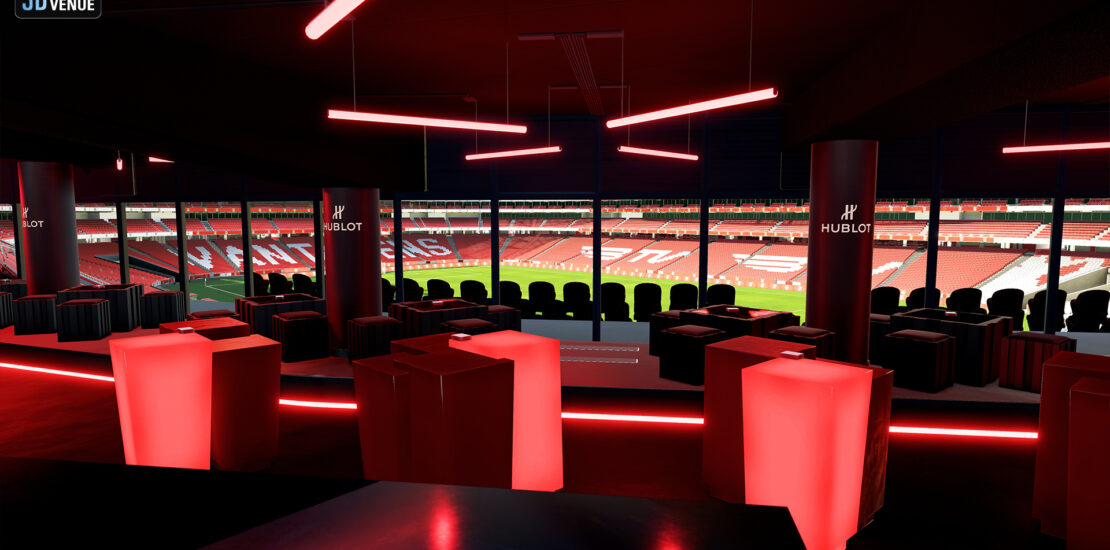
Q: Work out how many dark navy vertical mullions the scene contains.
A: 11